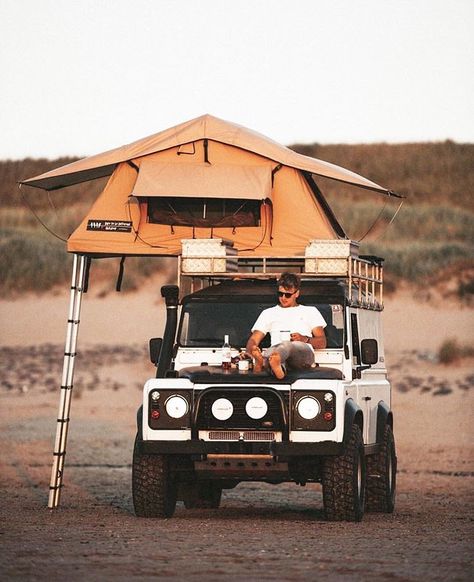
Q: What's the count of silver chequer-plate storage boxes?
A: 2